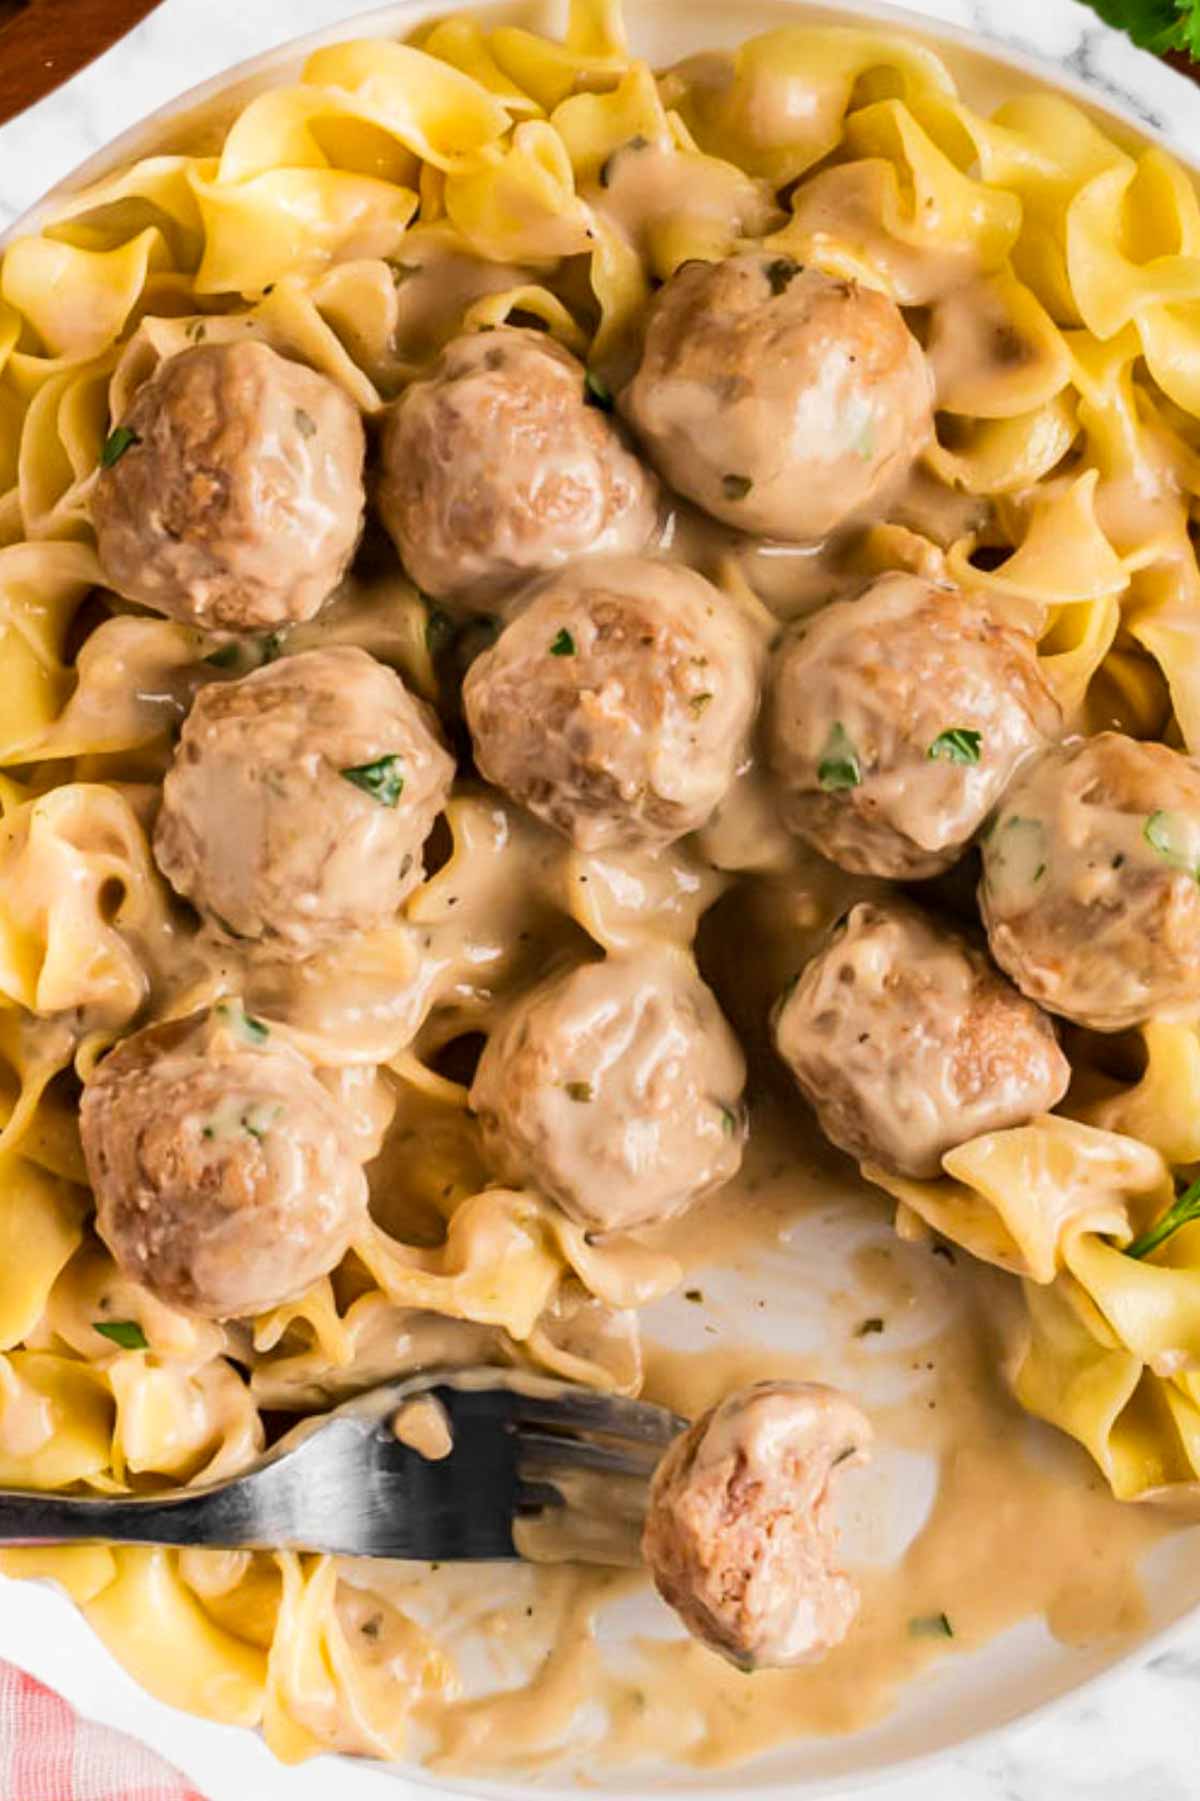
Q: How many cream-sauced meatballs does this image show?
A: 11